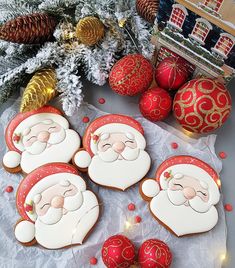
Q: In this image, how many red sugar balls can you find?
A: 9